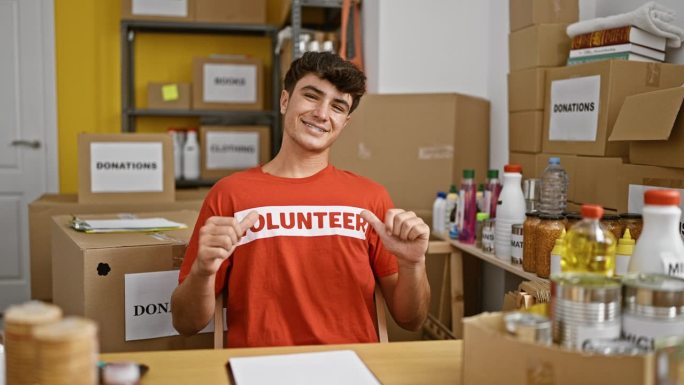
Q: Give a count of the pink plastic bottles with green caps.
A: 2